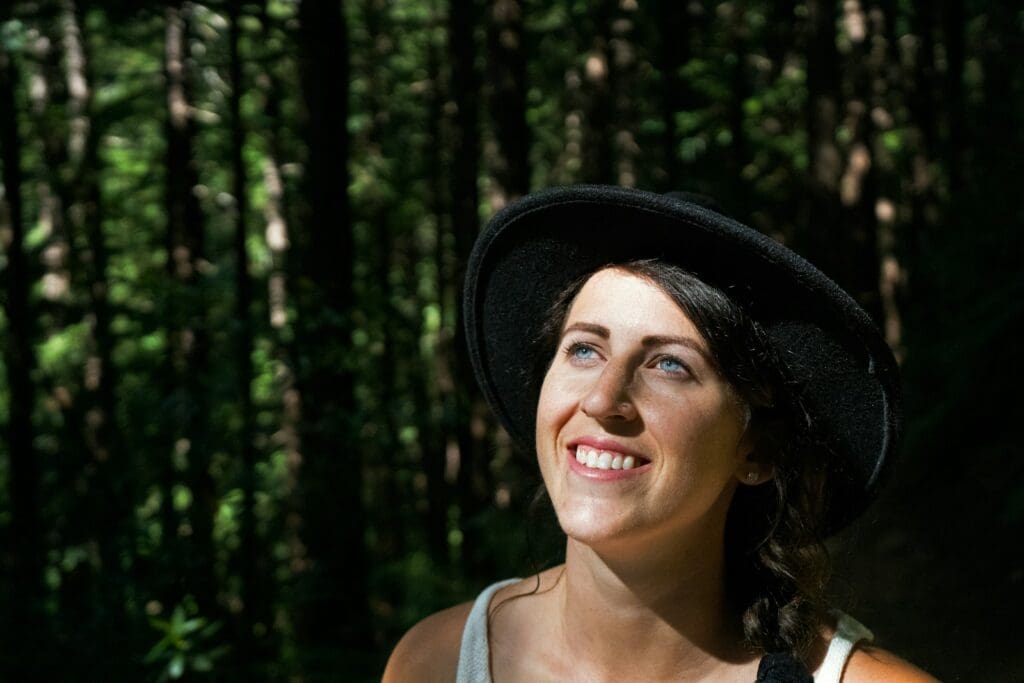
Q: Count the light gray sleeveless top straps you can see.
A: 2